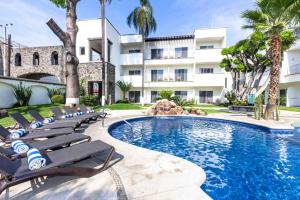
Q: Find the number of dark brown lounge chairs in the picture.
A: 8